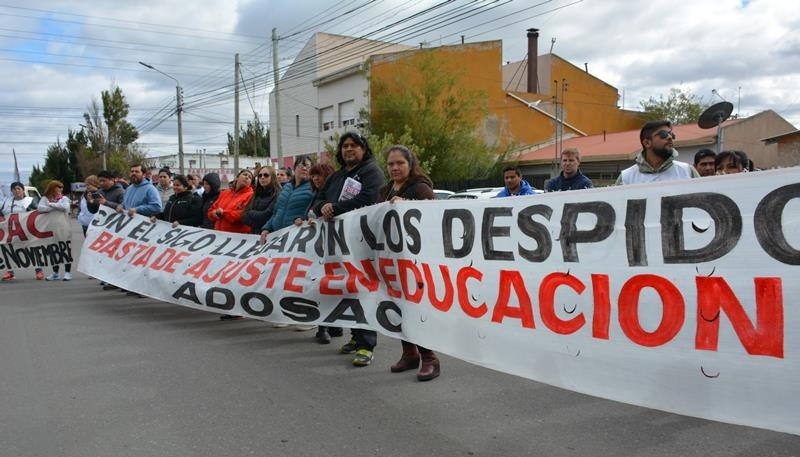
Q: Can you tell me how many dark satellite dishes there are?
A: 1